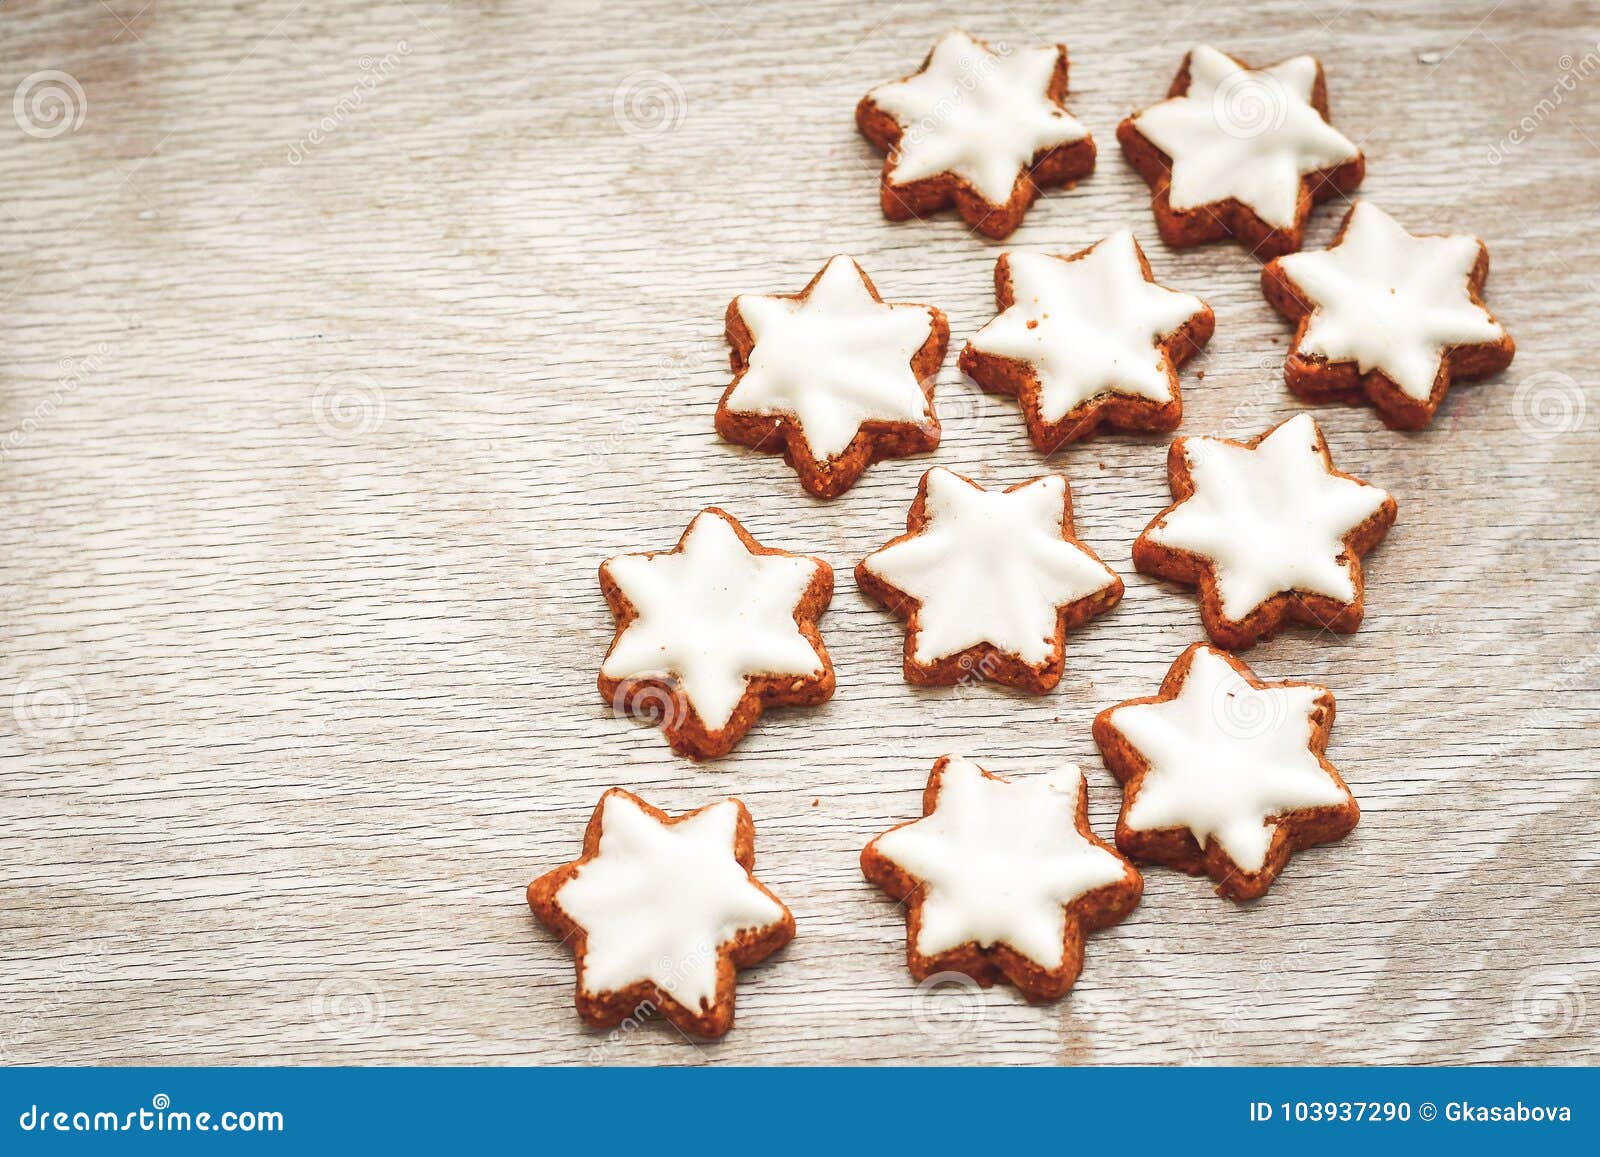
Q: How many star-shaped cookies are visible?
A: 11